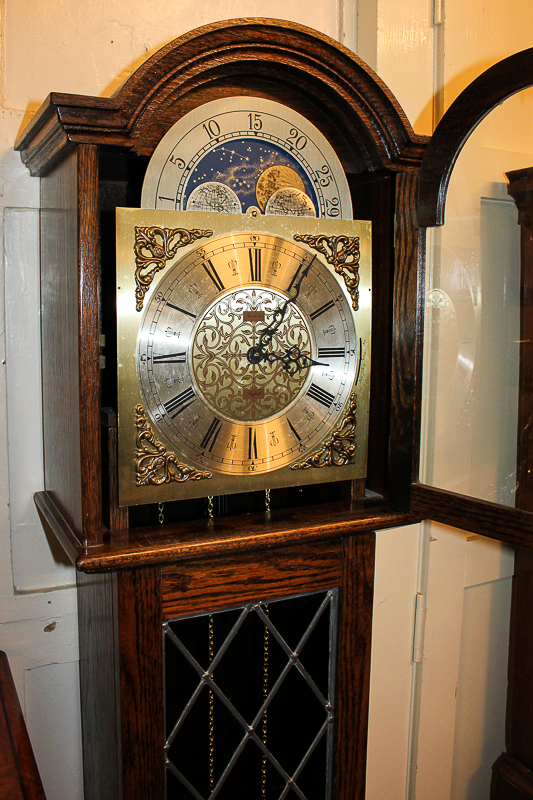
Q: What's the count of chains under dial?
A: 3